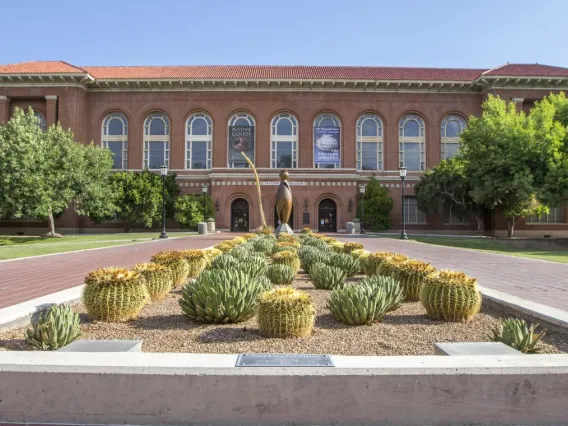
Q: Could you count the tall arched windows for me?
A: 9